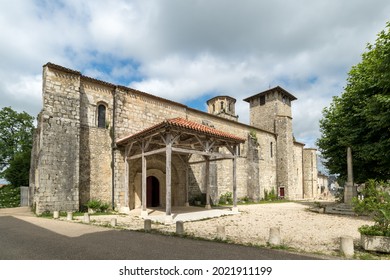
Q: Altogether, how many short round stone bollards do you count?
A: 9